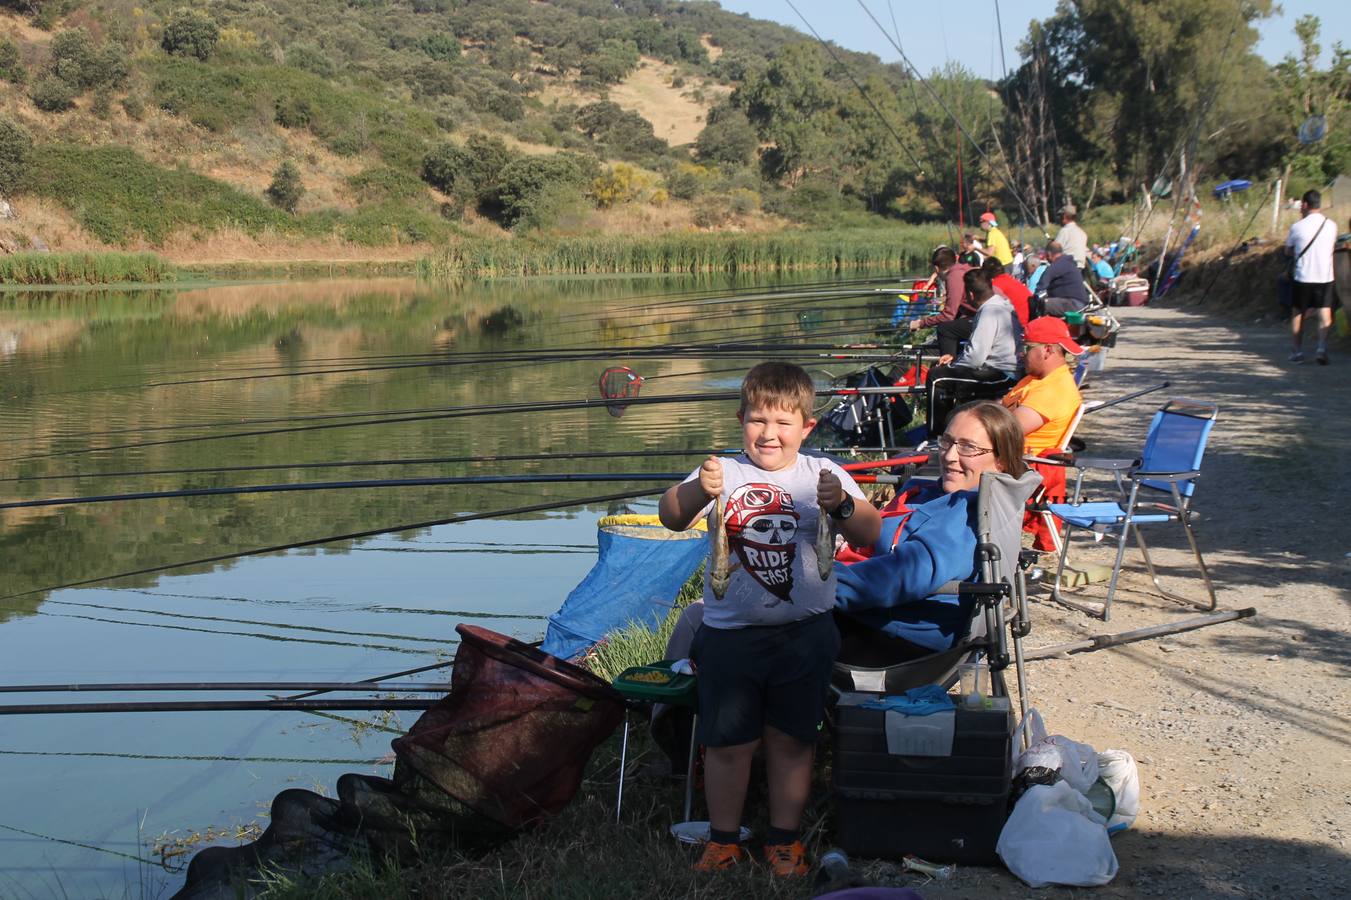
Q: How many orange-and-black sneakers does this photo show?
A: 2